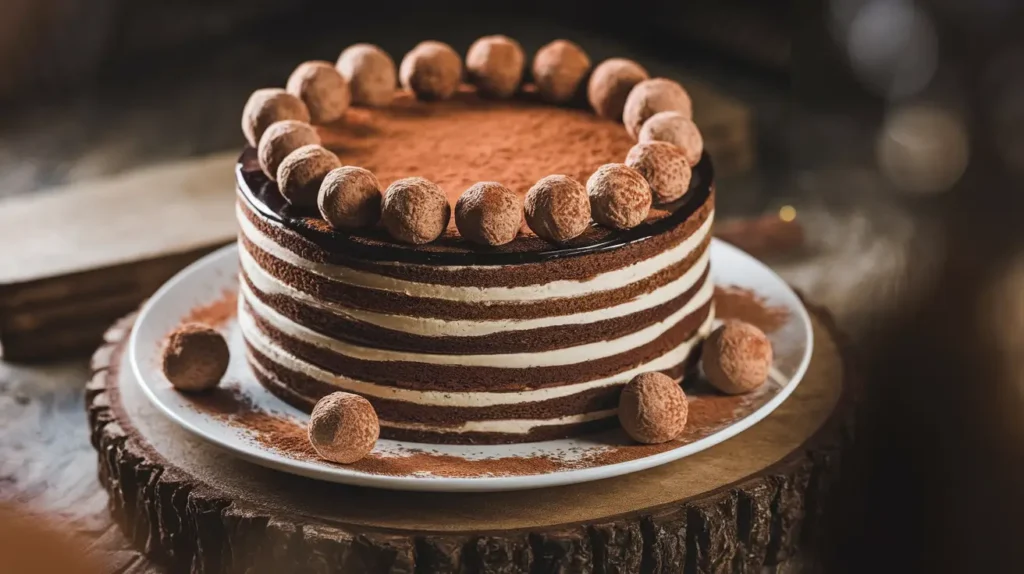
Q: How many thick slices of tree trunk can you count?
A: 1